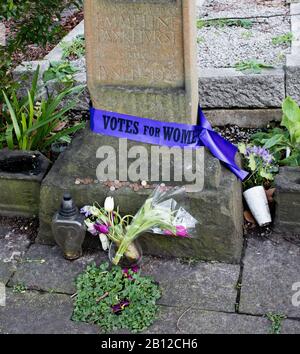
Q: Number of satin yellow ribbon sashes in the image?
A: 0